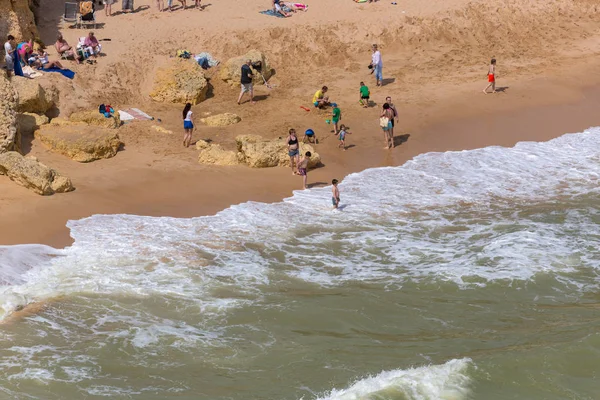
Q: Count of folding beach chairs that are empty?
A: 2